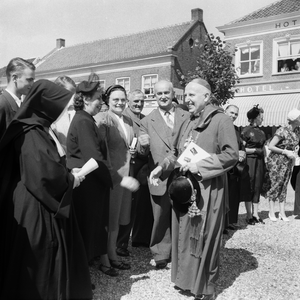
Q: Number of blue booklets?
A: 0